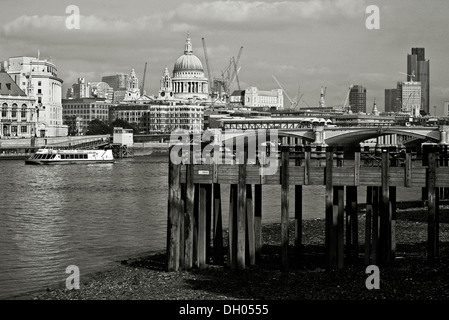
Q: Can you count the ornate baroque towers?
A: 2